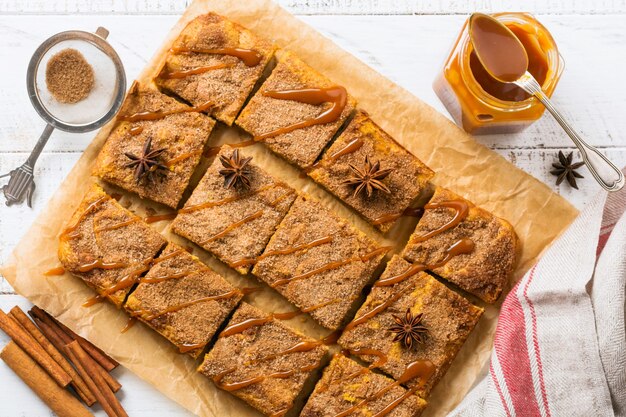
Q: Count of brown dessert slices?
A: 12